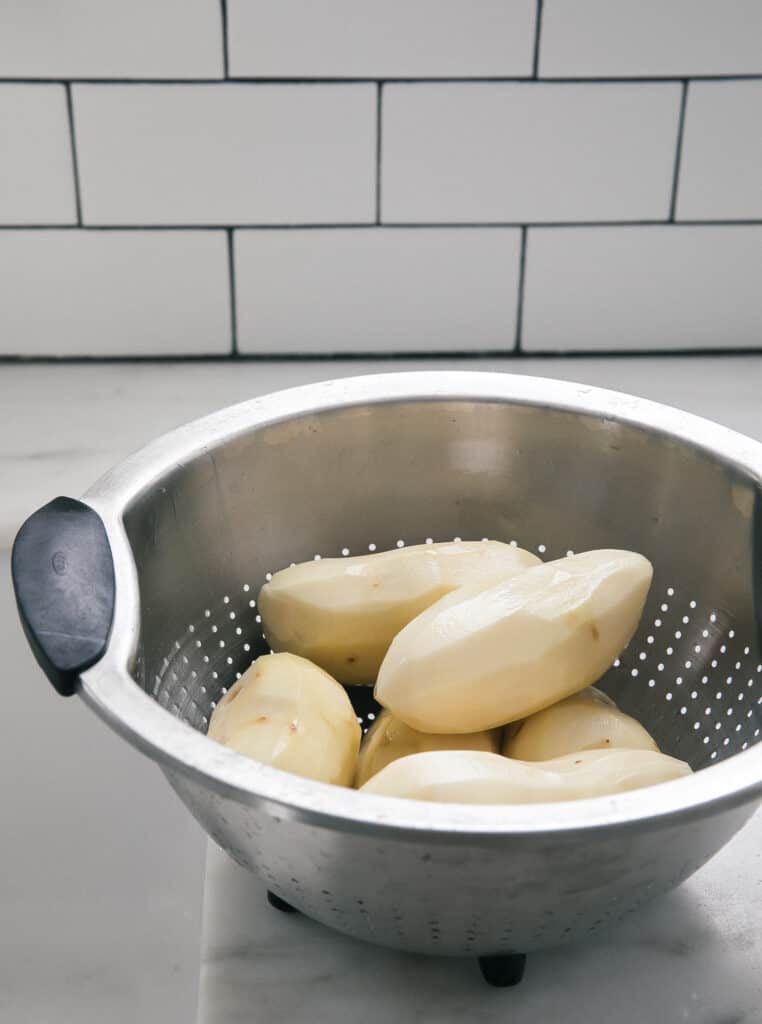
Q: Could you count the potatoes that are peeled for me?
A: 6